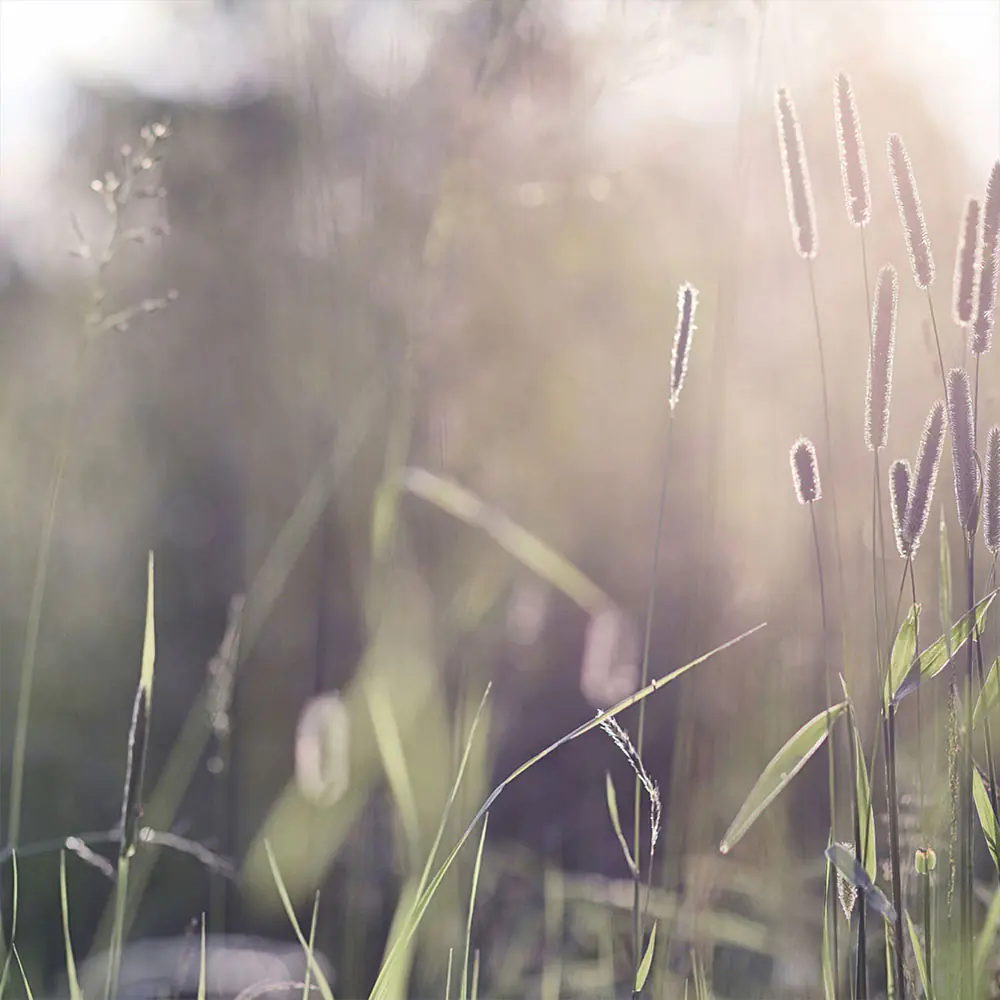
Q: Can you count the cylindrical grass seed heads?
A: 12